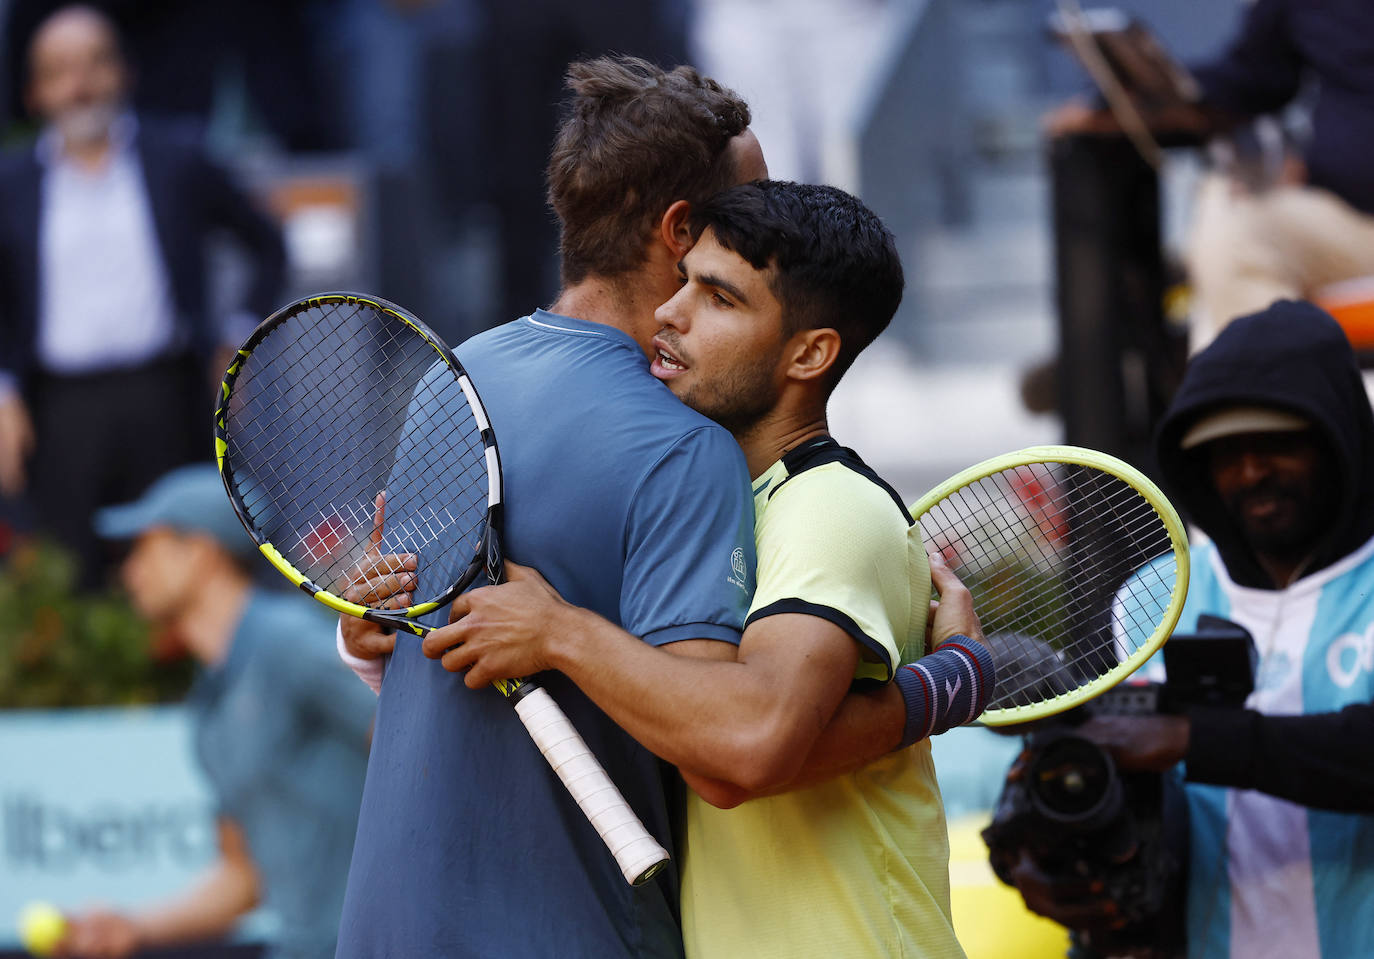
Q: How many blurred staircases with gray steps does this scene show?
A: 1